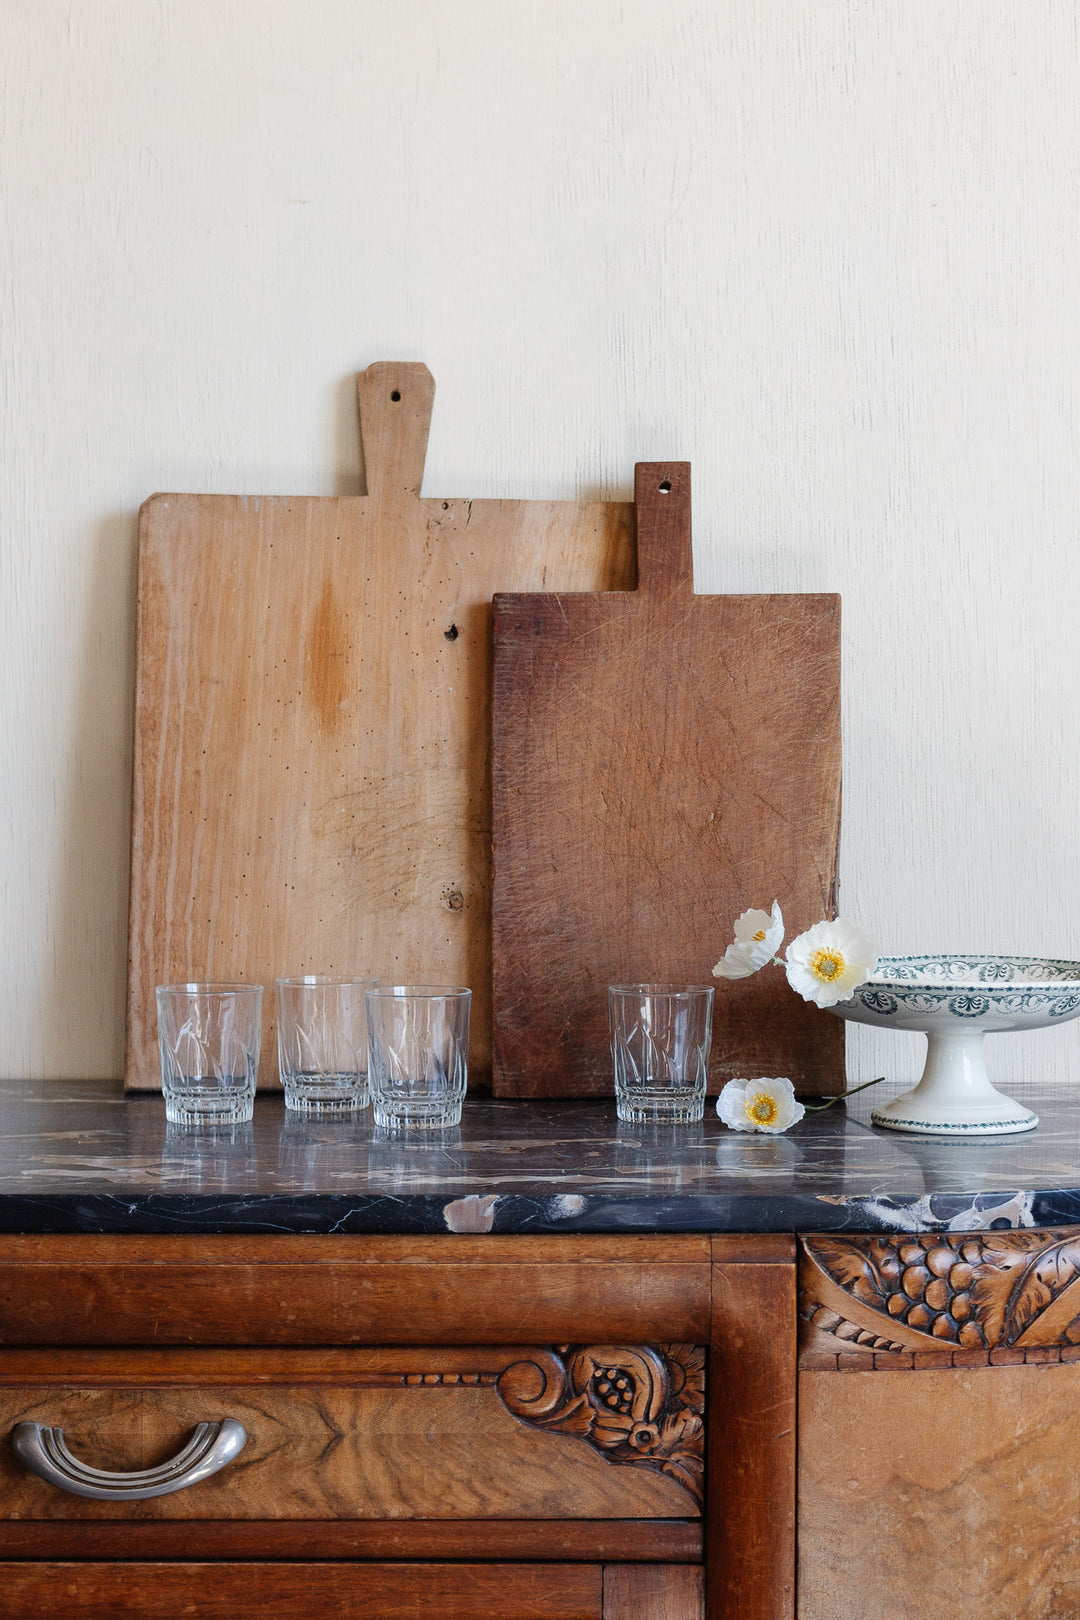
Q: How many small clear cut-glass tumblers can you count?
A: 4